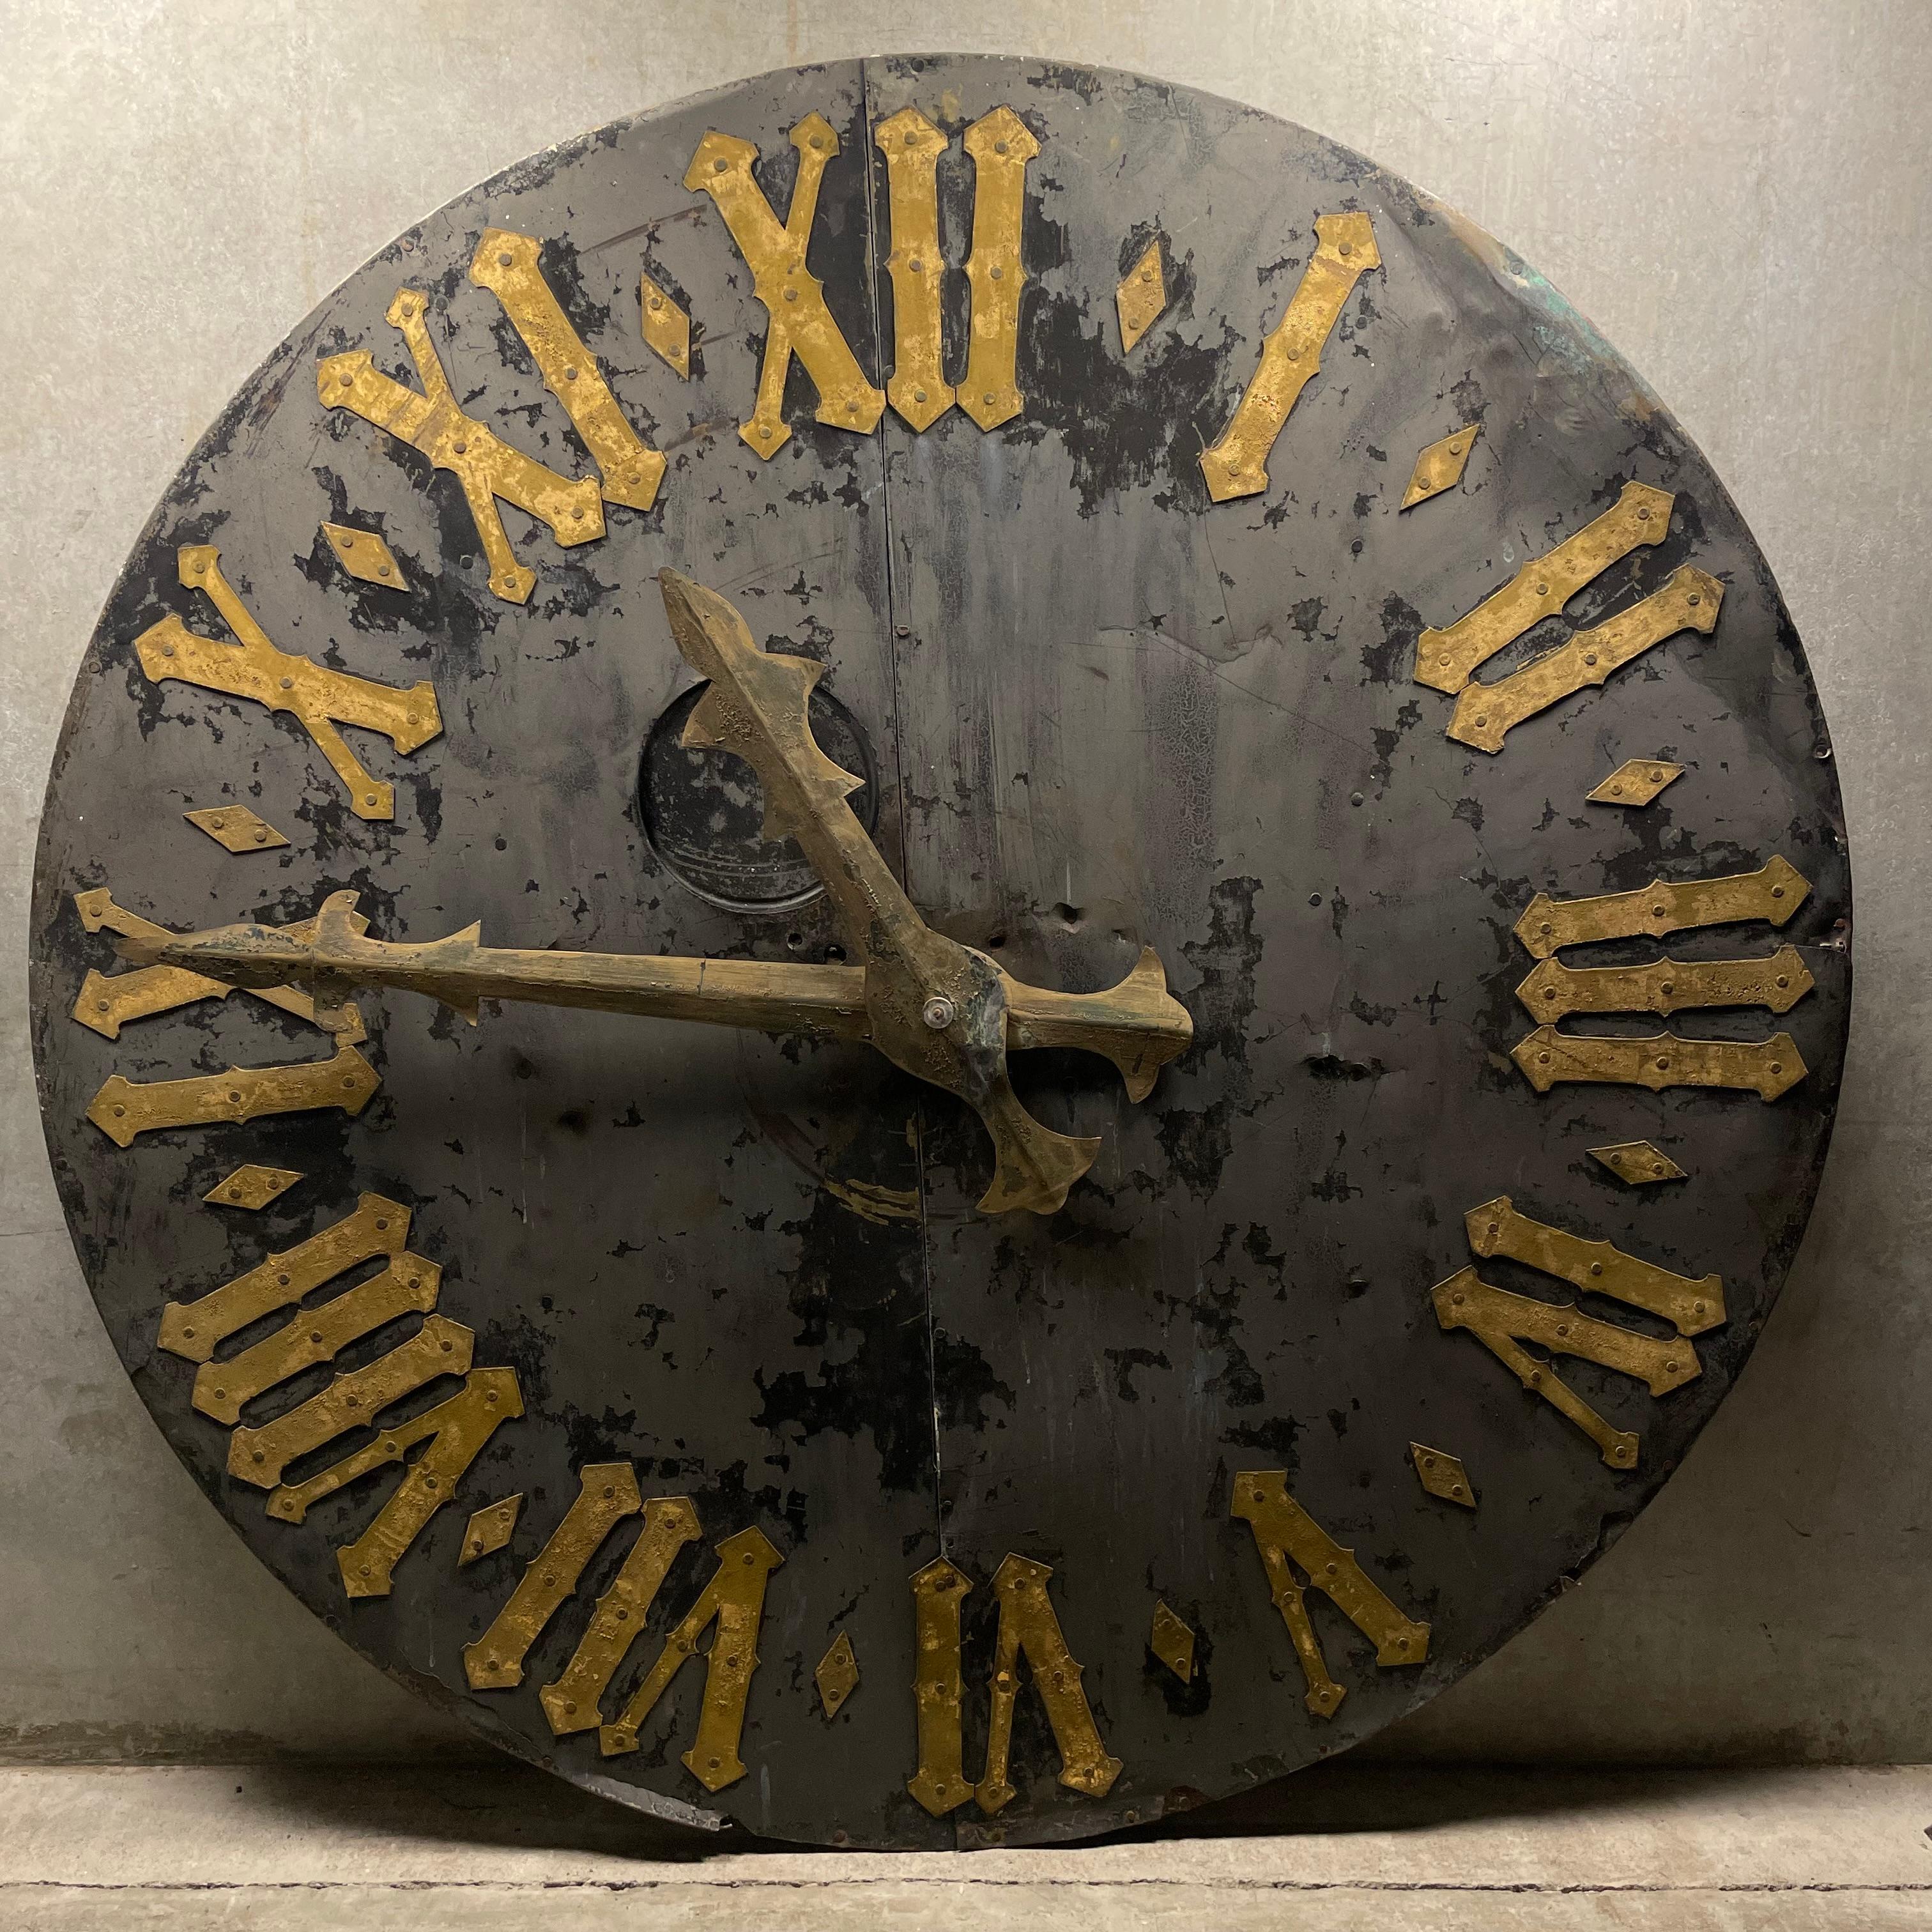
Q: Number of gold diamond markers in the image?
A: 12